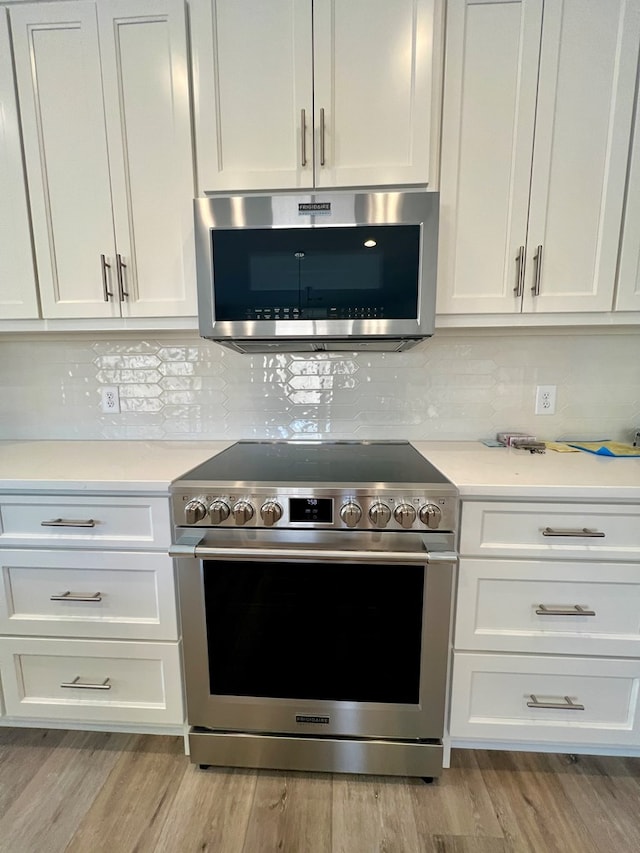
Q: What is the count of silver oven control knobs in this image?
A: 8